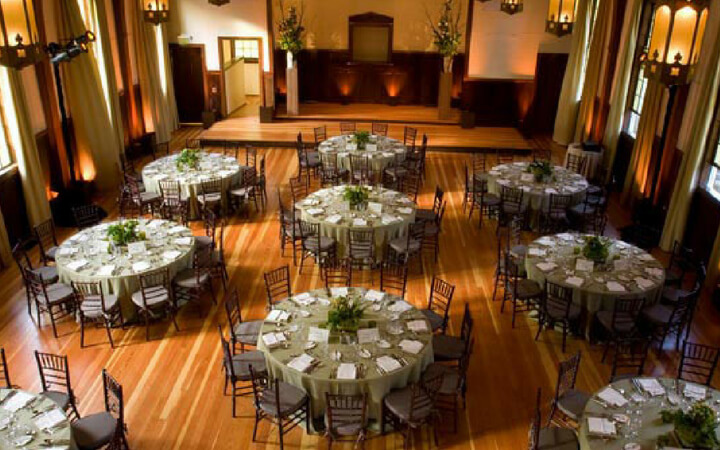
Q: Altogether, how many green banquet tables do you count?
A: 9